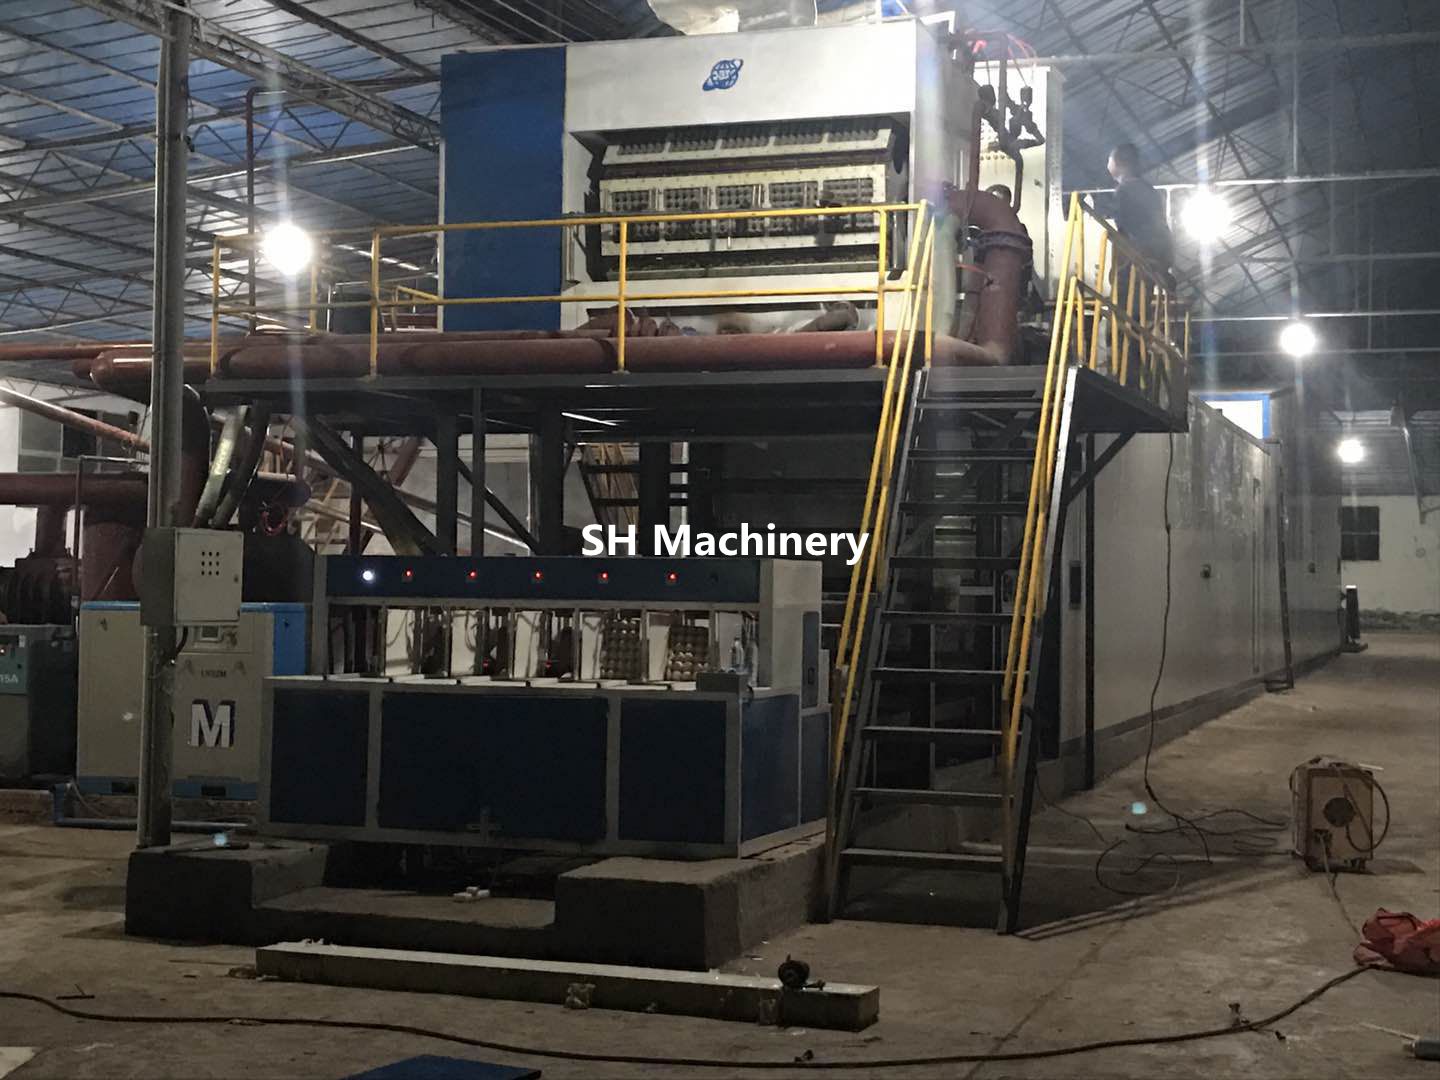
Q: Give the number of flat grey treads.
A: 9